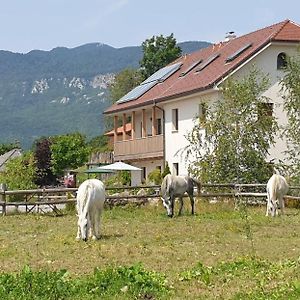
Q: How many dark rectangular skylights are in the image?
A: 3